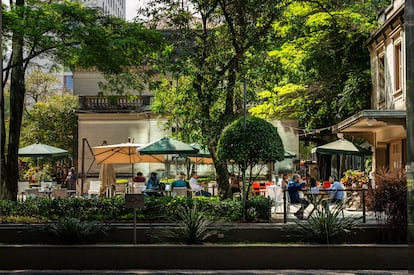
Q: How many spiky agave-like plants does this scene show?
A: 3